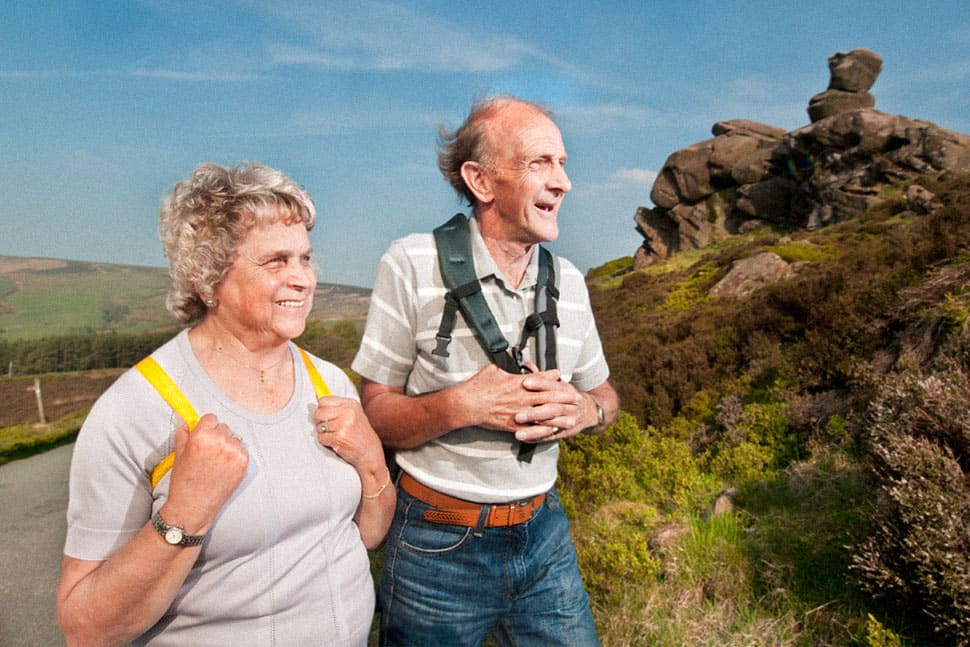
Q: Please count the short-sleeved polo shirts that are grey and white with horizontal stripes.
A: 1